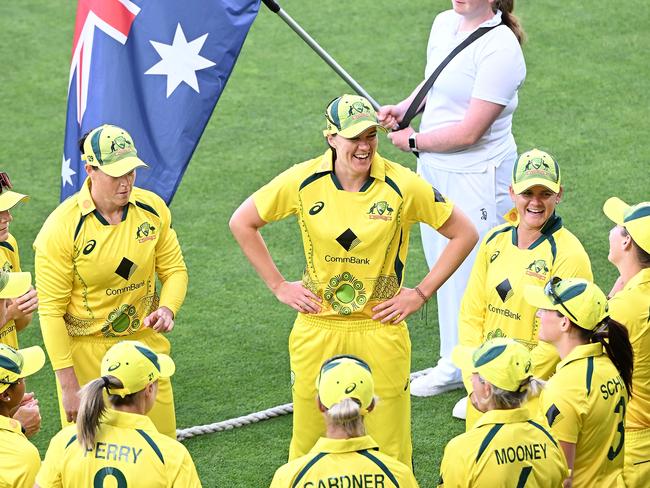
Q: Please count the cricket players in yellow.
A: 11